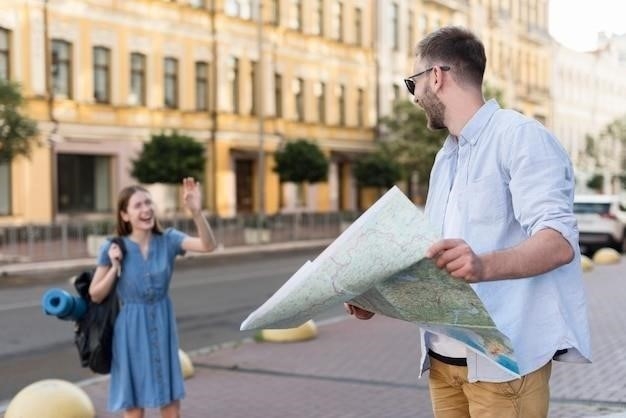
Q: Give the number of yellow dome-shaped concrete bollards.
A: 5